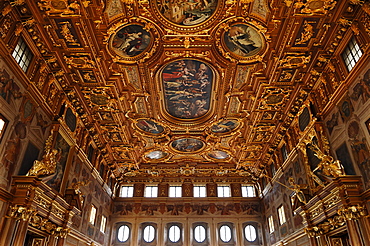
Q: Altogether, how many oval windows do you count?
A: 6